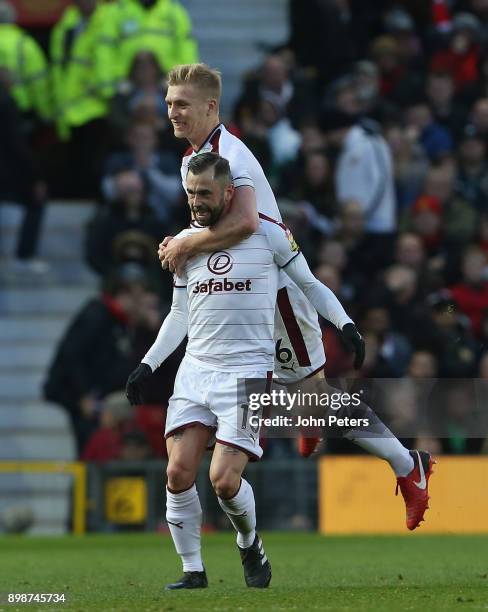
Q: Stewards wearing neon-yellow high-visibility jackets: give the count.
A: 3